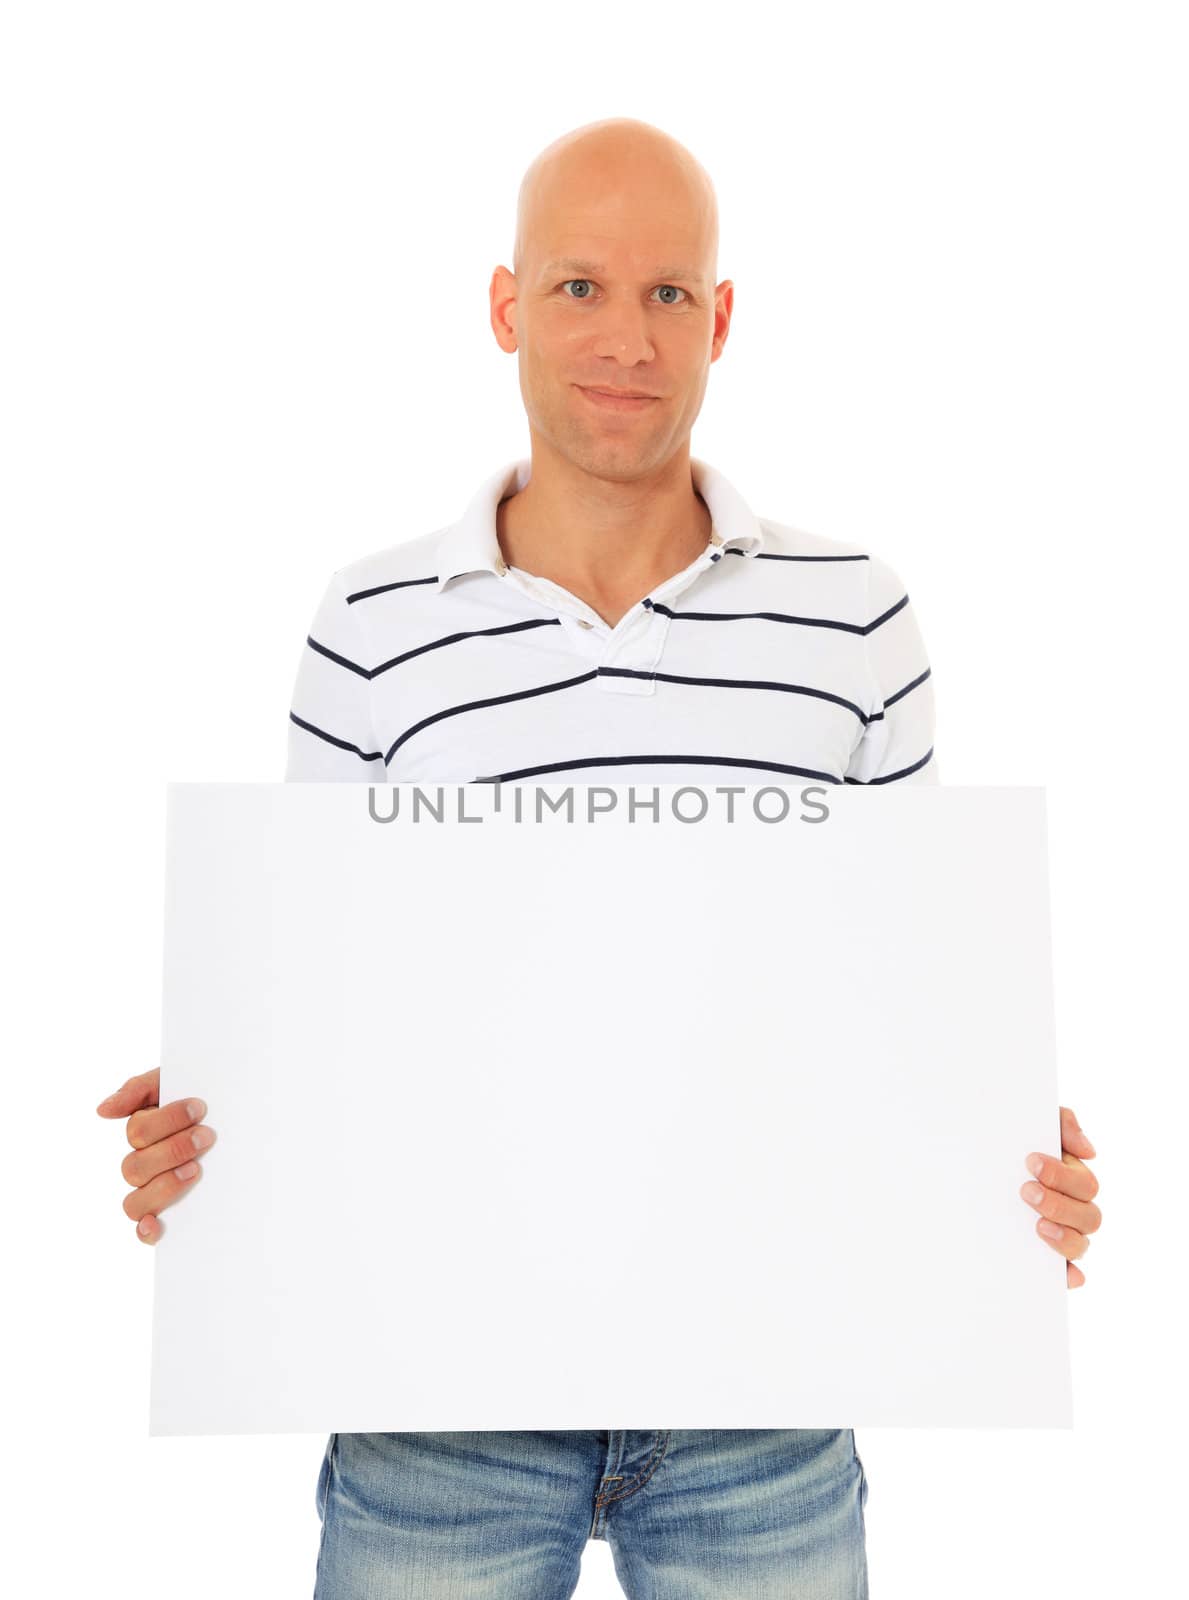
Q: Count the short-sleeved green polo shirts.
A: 0